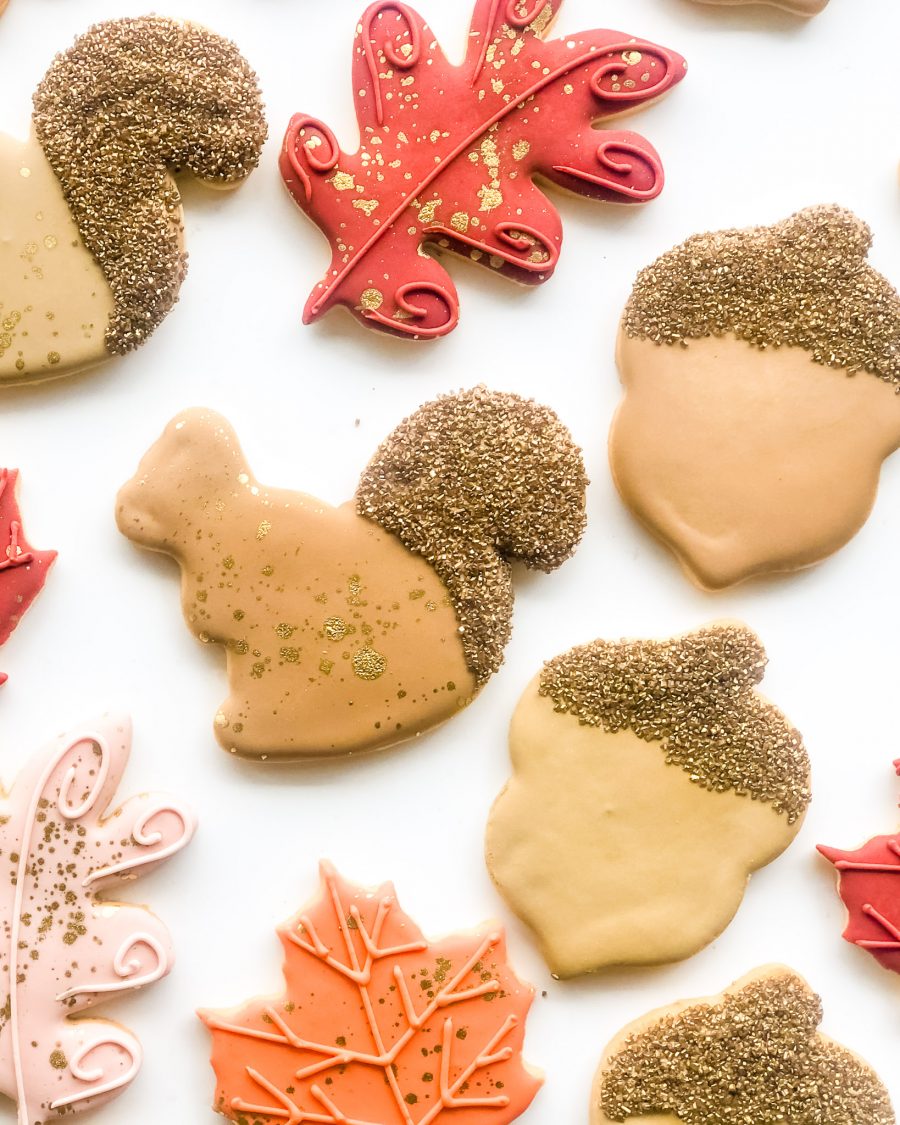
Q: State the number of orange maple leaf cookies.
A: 1